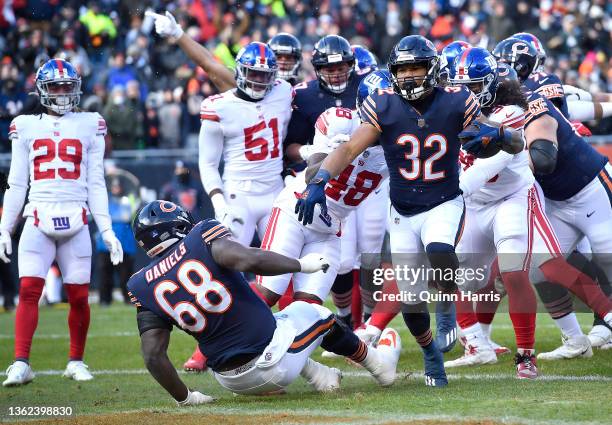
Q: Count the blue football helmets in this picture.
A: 7